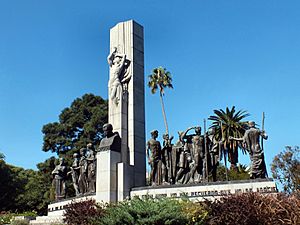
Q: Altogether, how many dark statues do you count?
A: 11